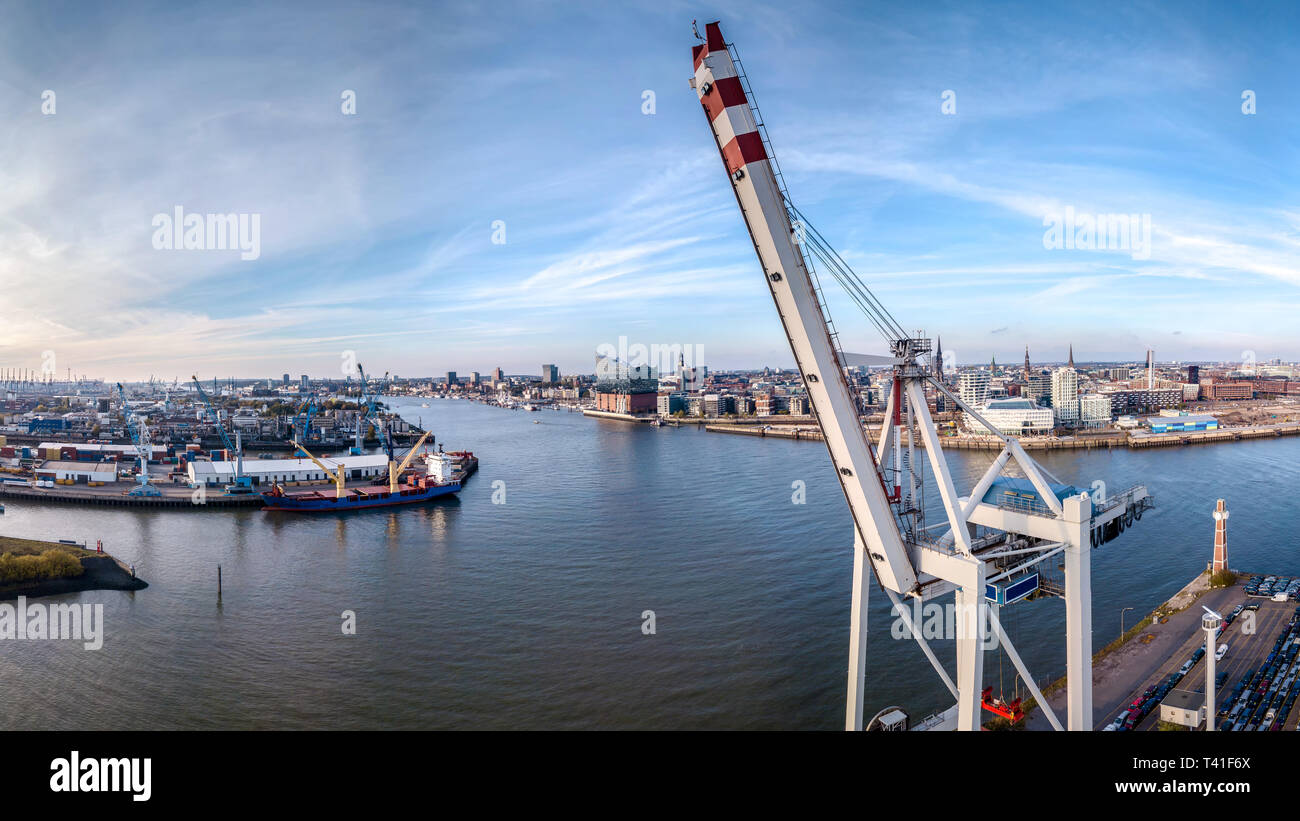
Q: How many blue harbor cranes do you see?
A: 5